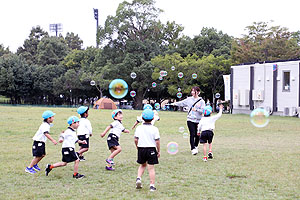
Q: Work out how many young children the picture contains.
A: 7